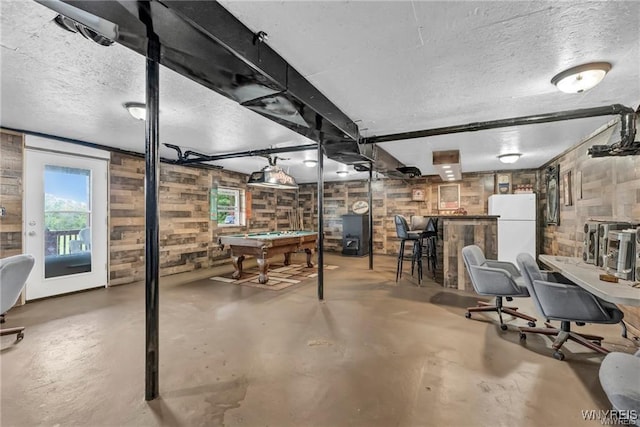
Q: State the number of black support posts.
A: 3